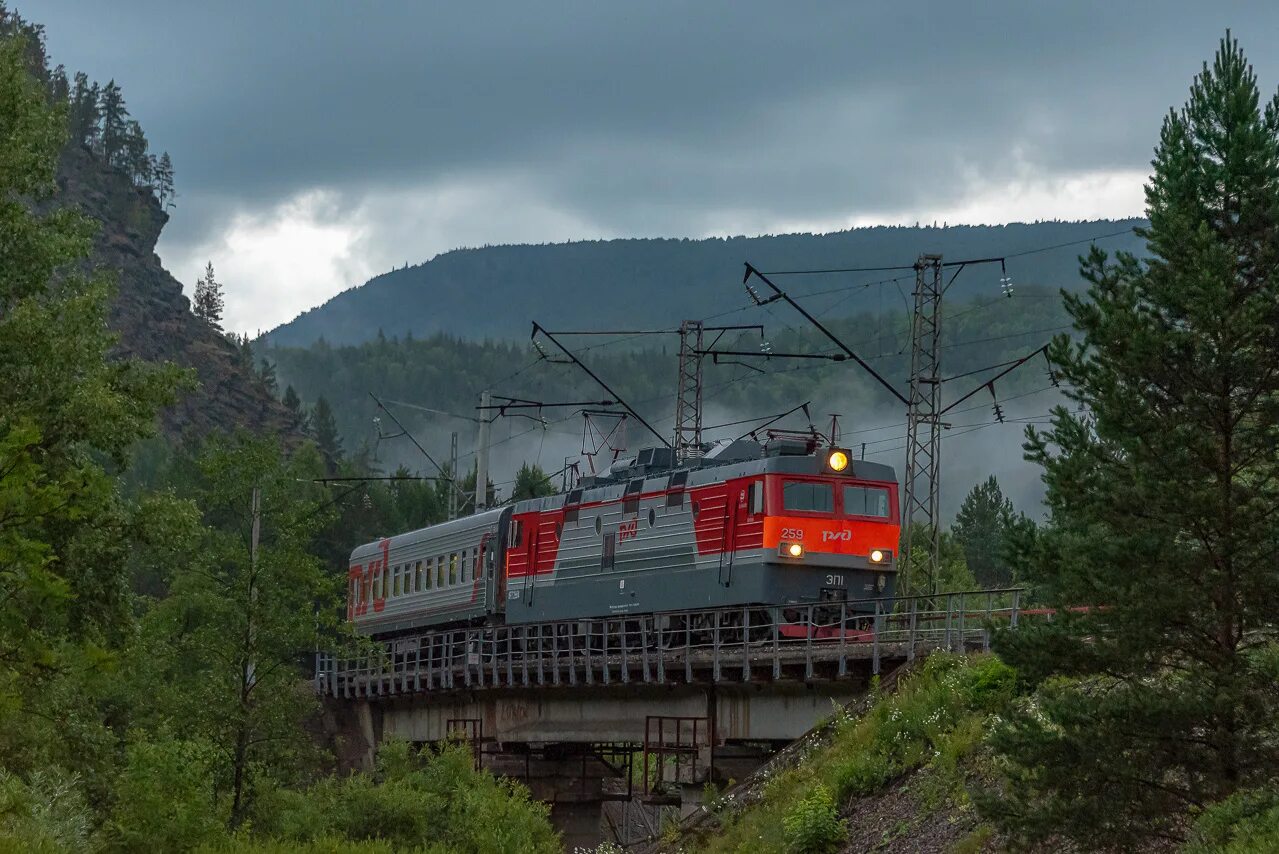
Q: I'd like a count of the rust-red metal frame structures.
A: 2